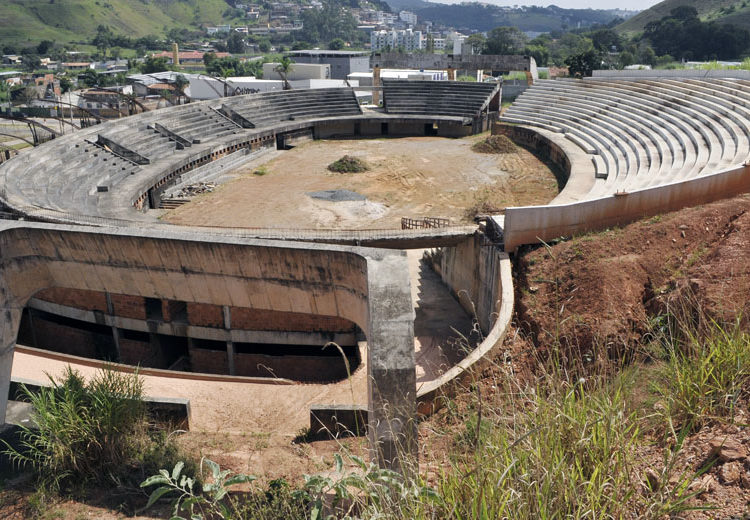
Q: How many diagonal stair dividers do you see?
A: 3